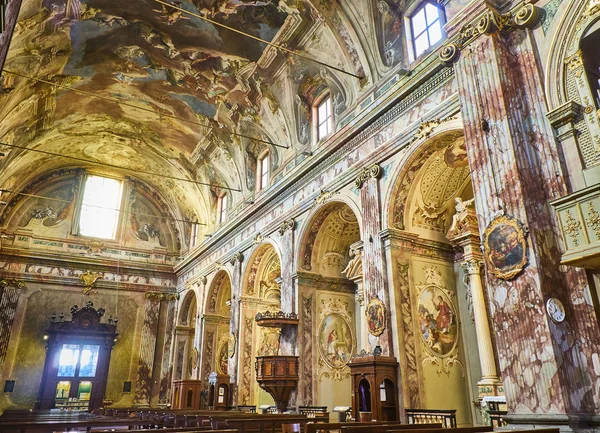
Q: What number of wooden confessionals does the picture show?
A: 3